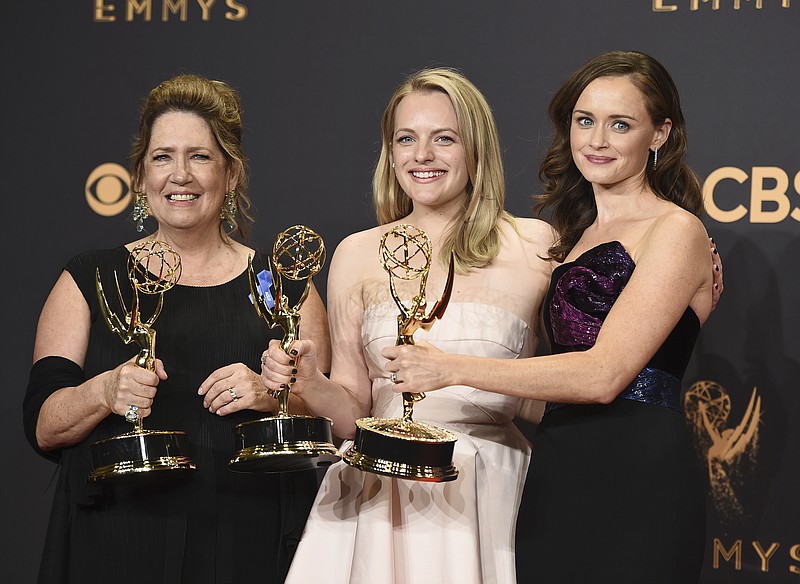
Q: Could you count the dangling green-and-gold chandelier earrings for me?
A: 2